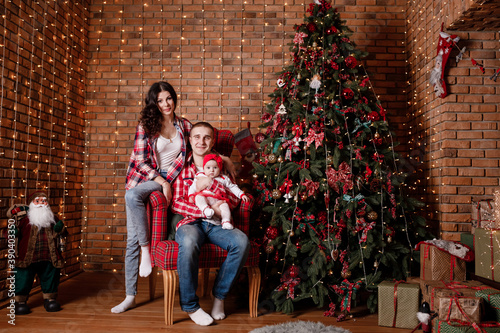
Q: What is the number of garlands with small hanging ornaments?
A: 1